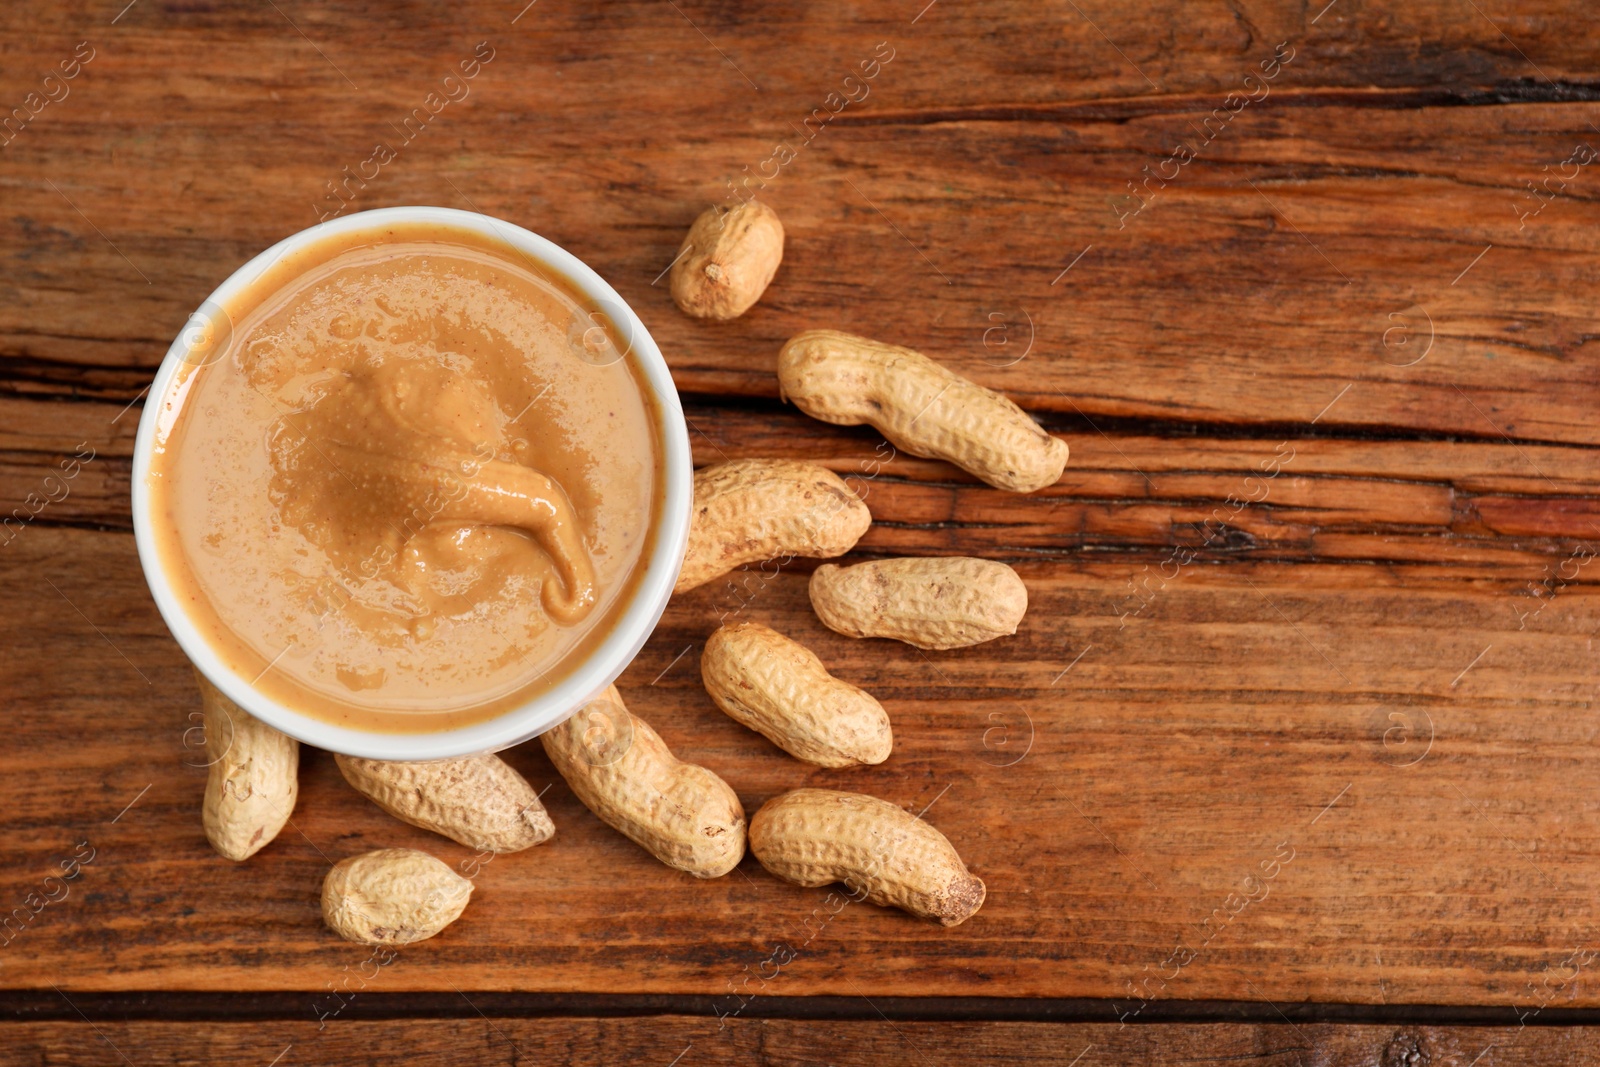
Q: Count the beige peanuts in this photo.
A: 10